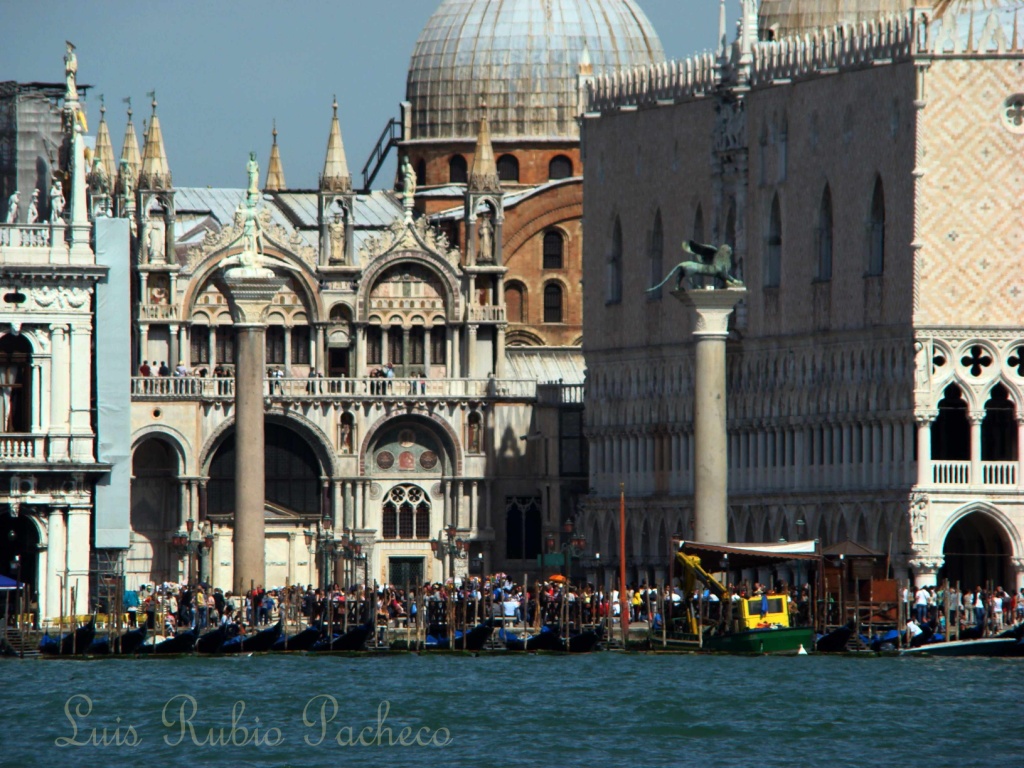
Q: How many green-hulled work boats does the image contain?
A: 1